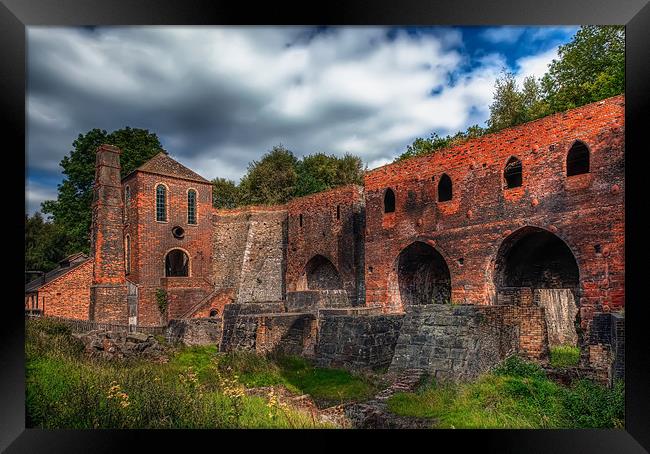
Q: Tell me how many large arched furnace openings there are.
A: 3